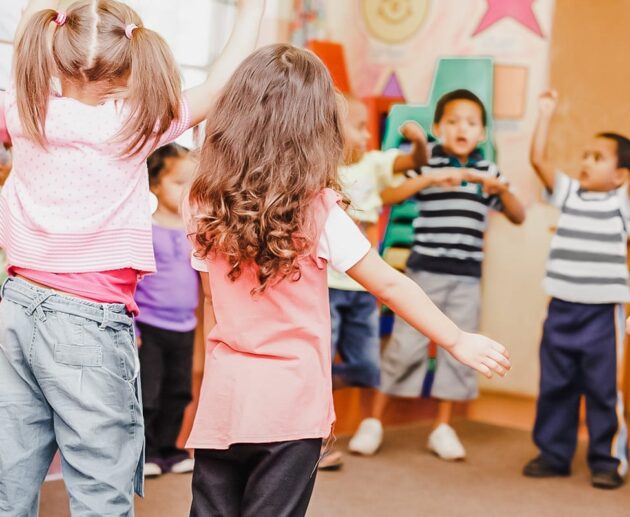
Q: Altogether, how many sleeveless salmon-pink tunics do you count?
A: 1